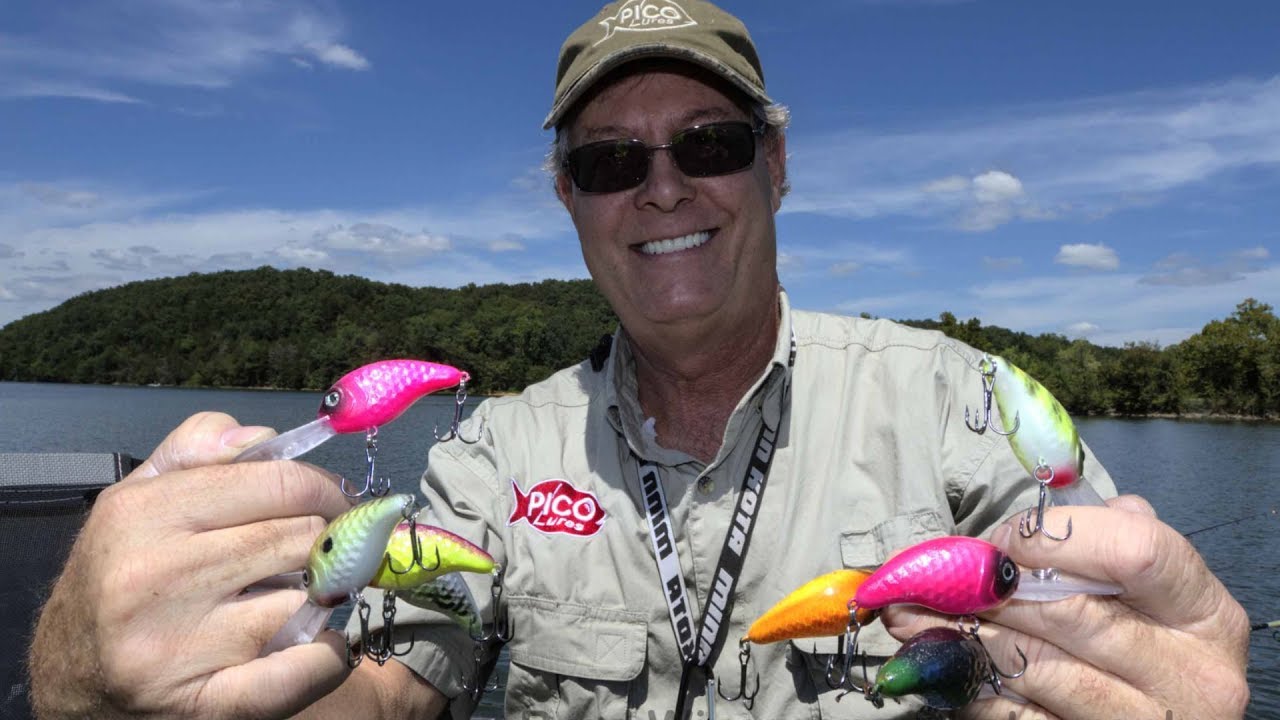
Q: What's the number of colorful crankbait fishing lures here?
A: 8